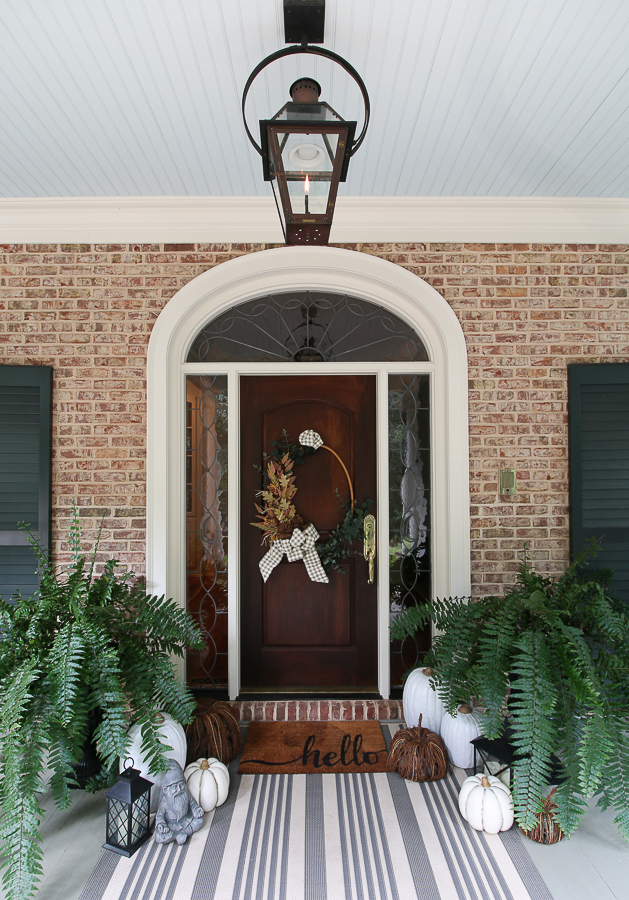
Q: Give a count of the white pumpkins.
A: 5